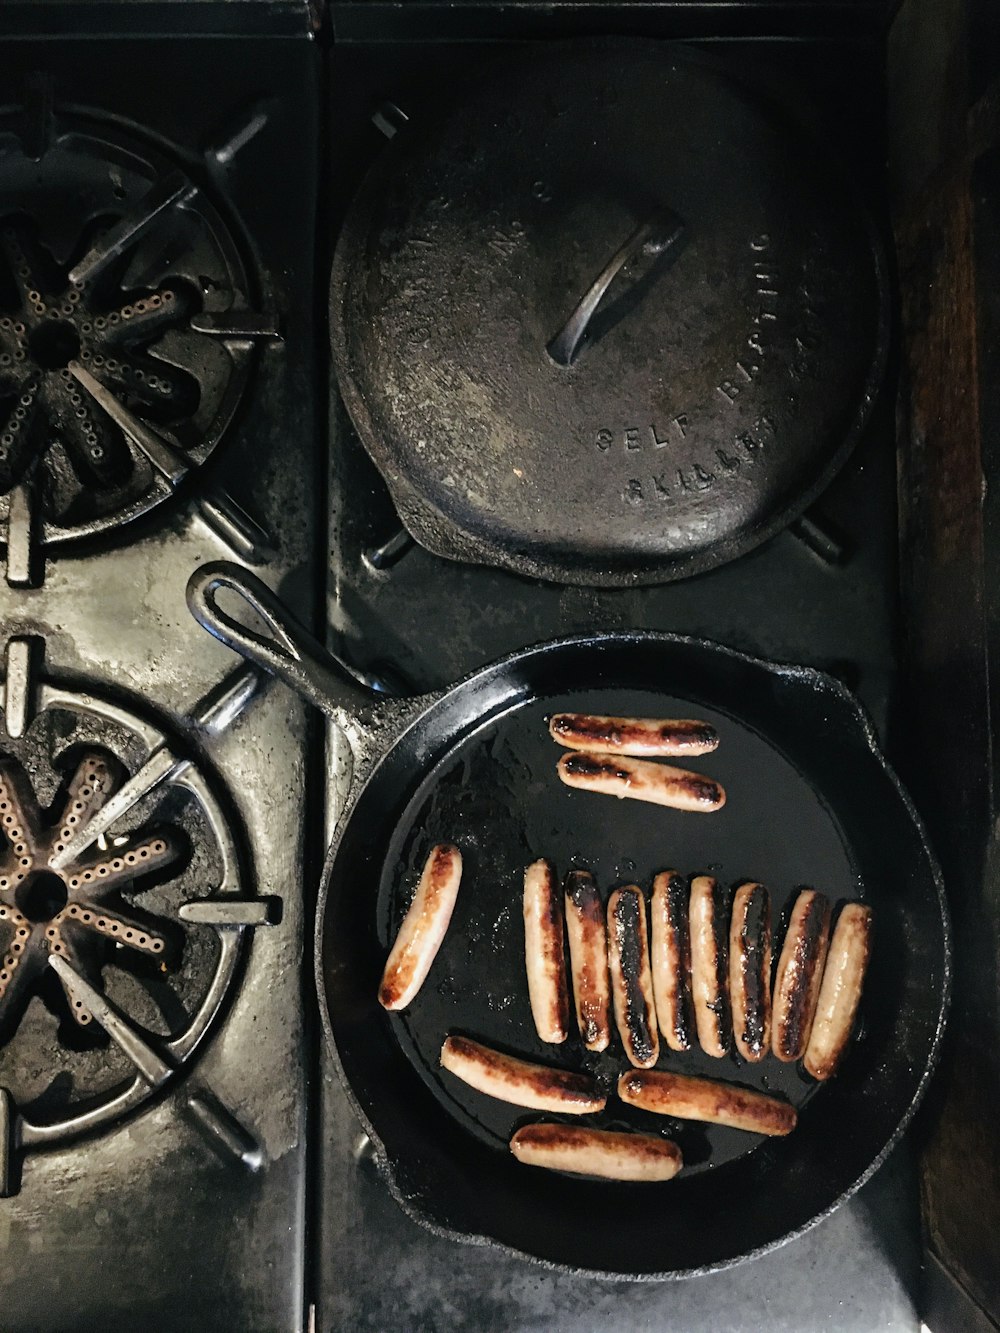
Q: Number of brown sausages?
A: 14